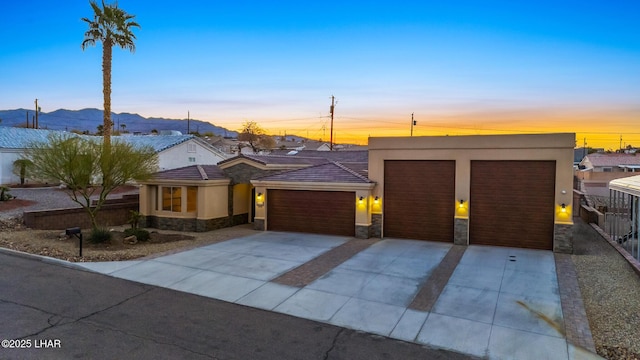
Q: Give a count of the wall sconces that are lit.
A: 5